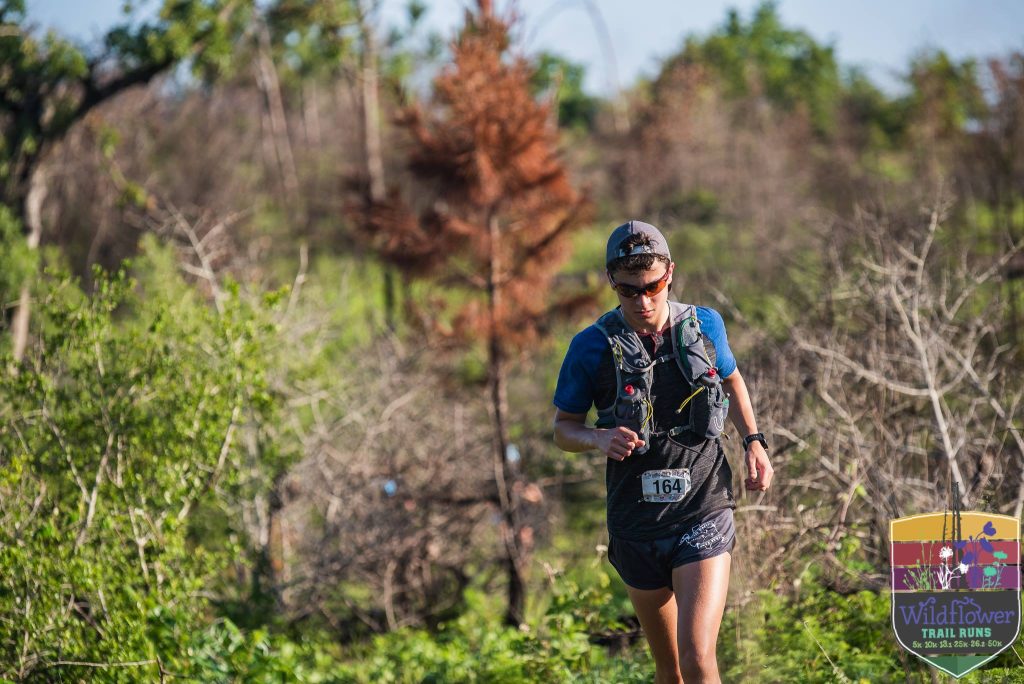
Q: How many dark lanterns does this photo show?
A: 0